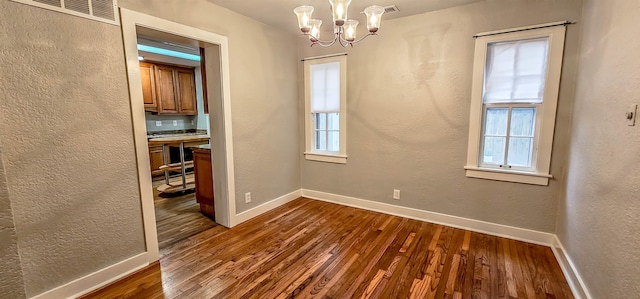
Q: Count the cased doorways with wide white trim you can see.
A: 1